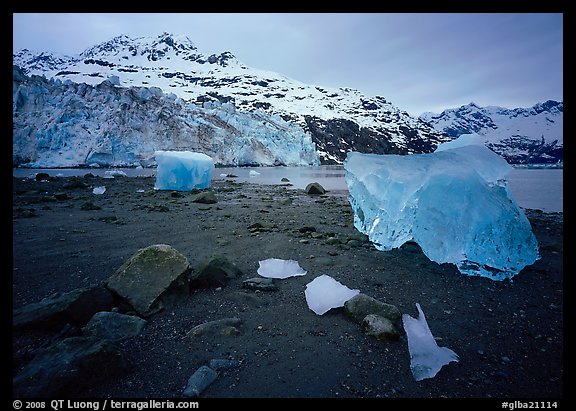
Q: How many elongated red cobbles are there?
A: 0